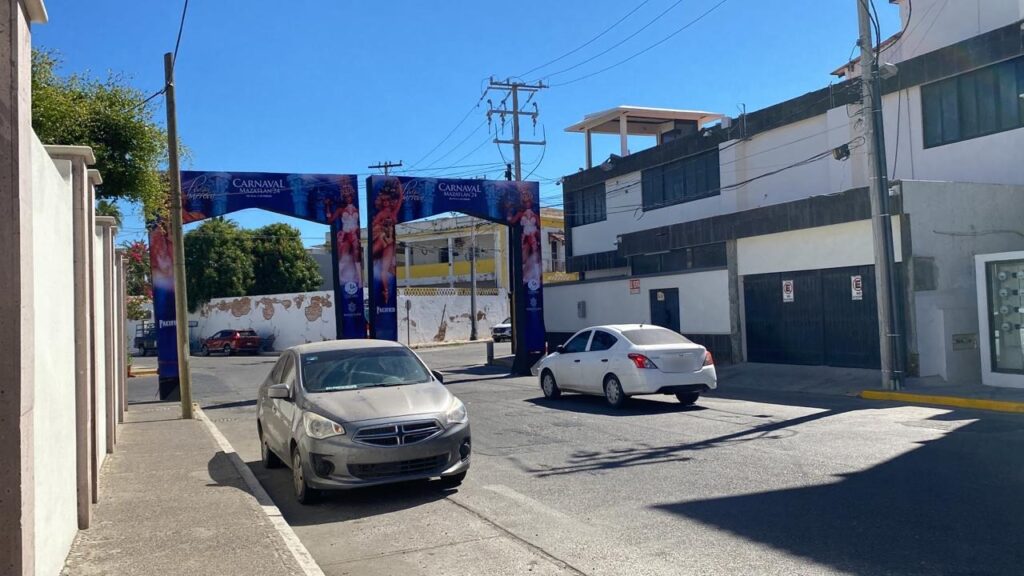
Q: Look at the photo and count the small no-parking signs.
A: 2